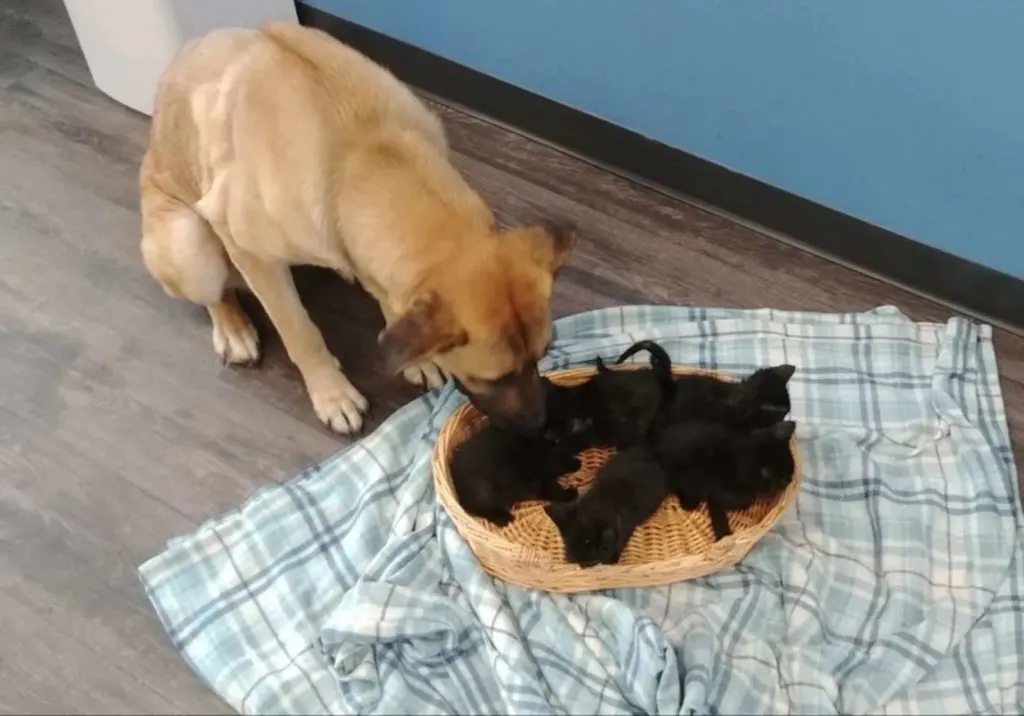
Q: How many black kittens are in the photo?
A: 5